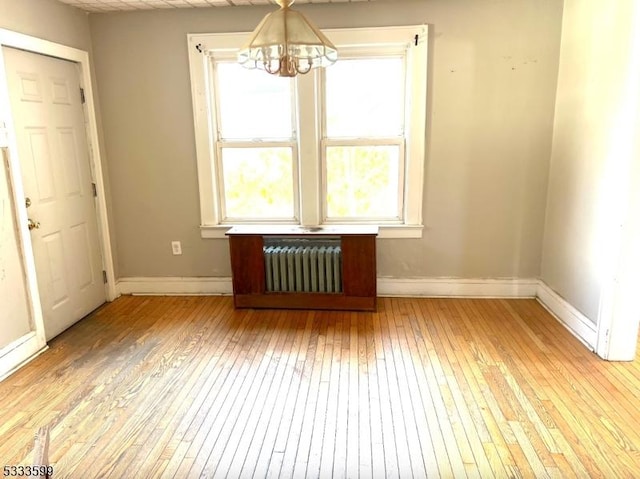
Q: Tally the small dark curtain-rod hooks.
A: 2